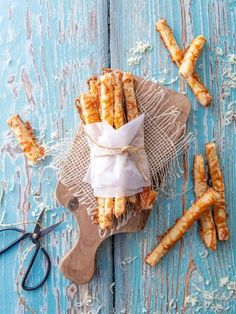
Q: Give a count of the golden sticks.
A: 11